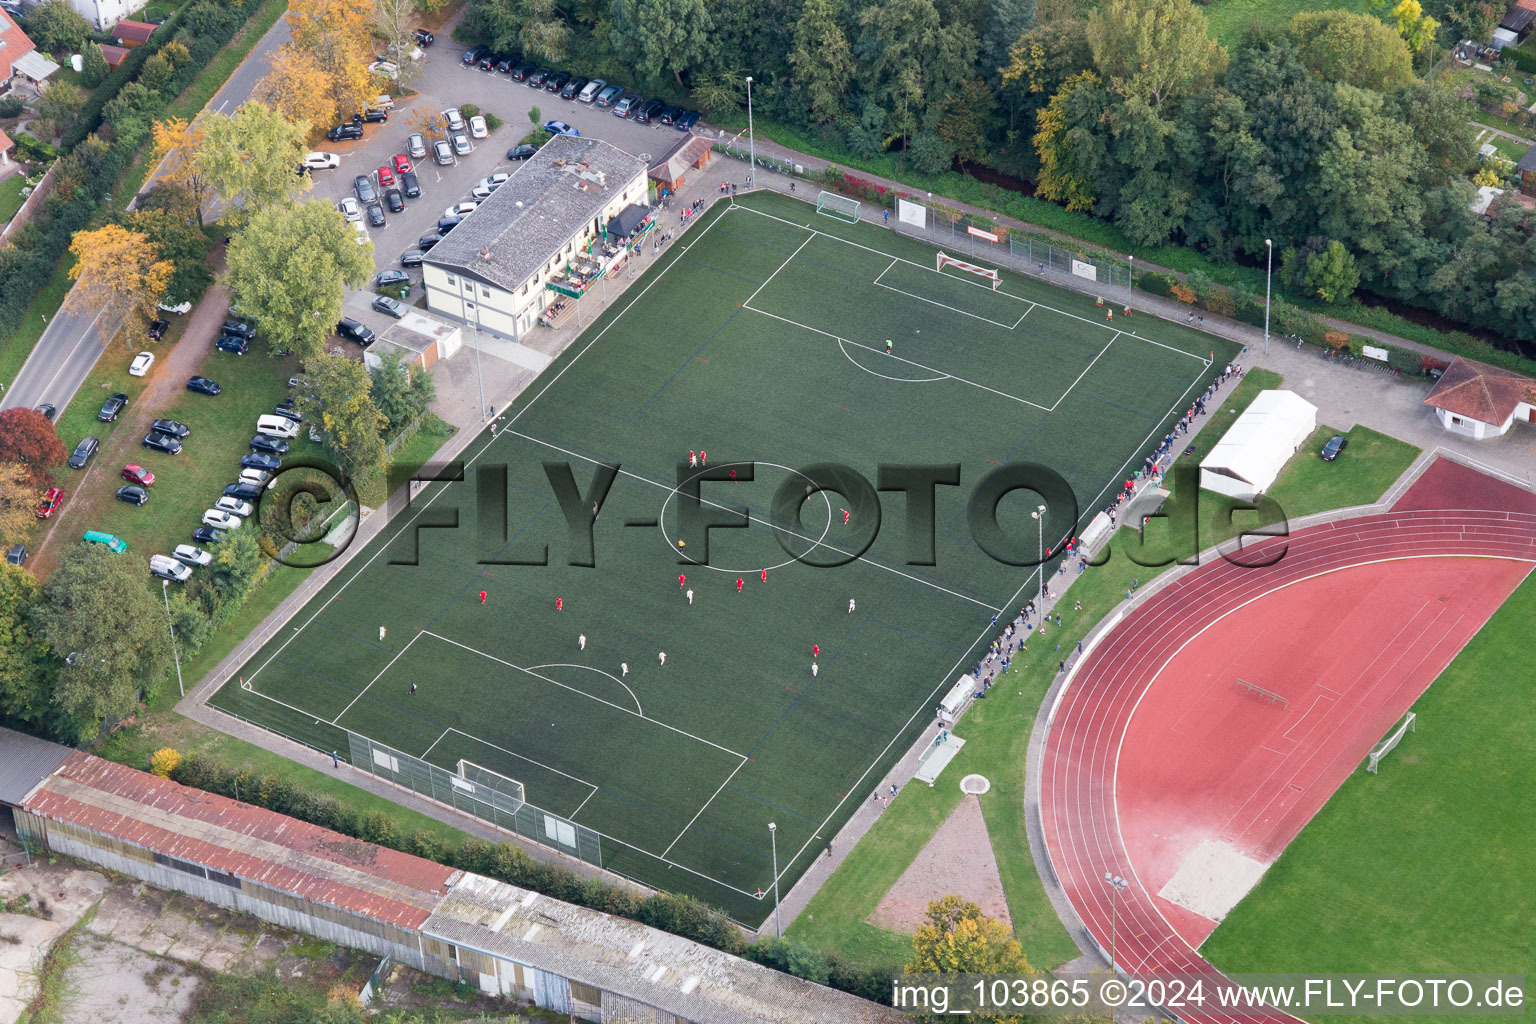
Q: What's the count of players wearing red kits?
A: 10